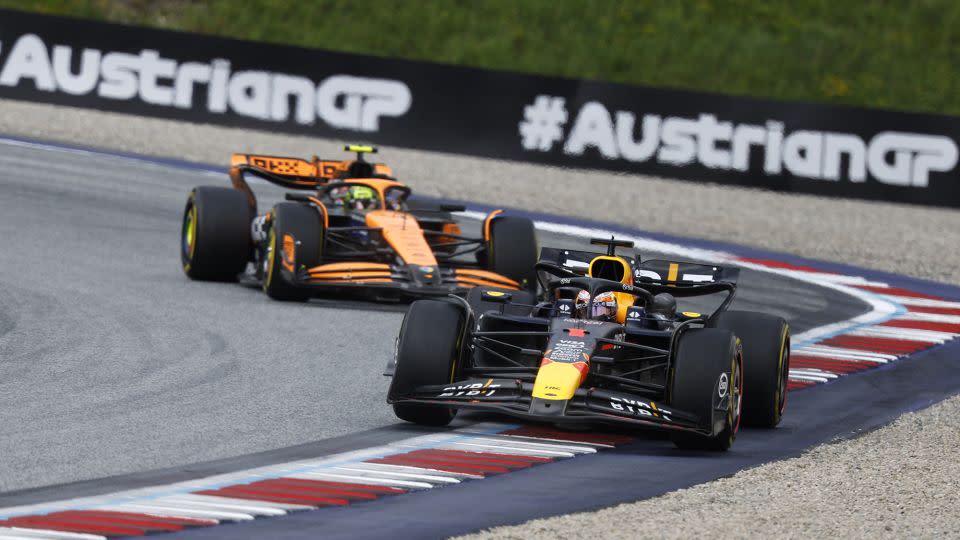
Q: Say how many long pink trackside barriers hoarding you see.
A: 0